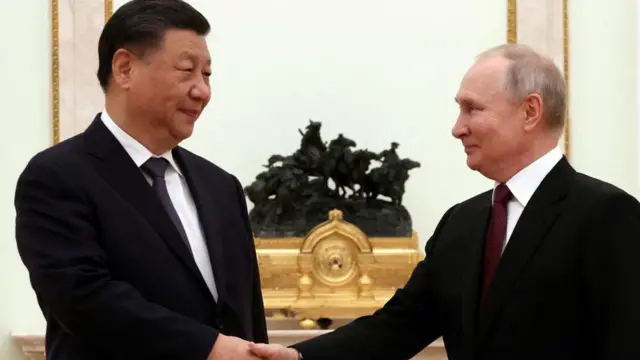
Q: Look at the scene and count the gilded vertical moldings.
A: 4